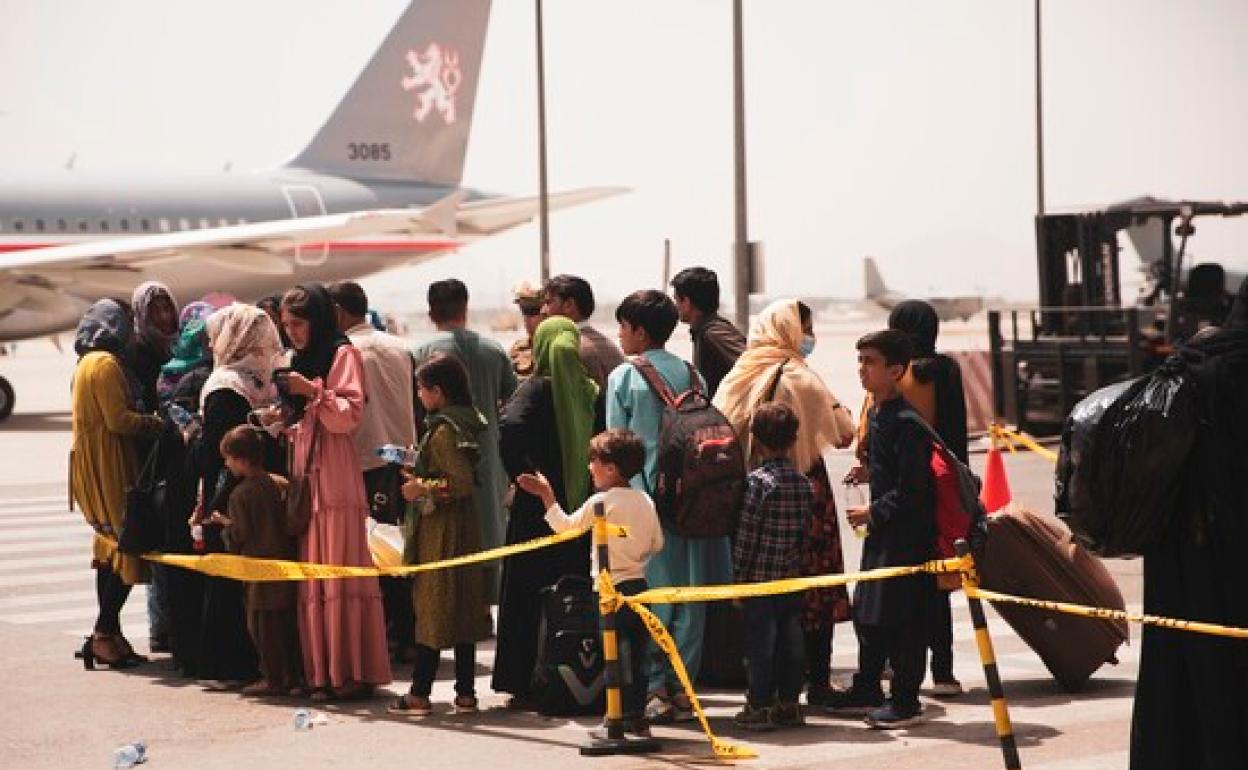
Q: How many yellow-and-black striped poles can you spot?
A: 2